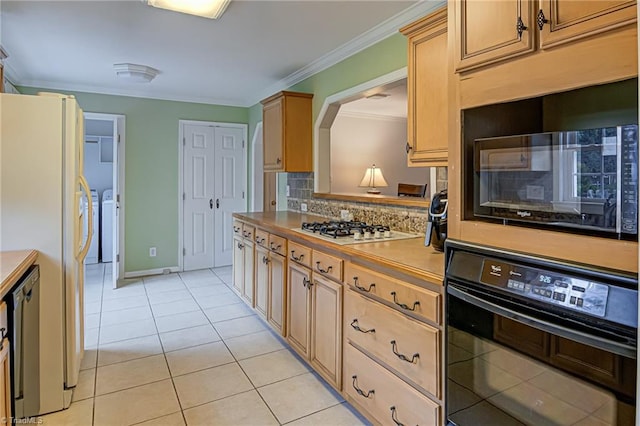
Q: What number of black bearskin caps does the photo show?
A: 0